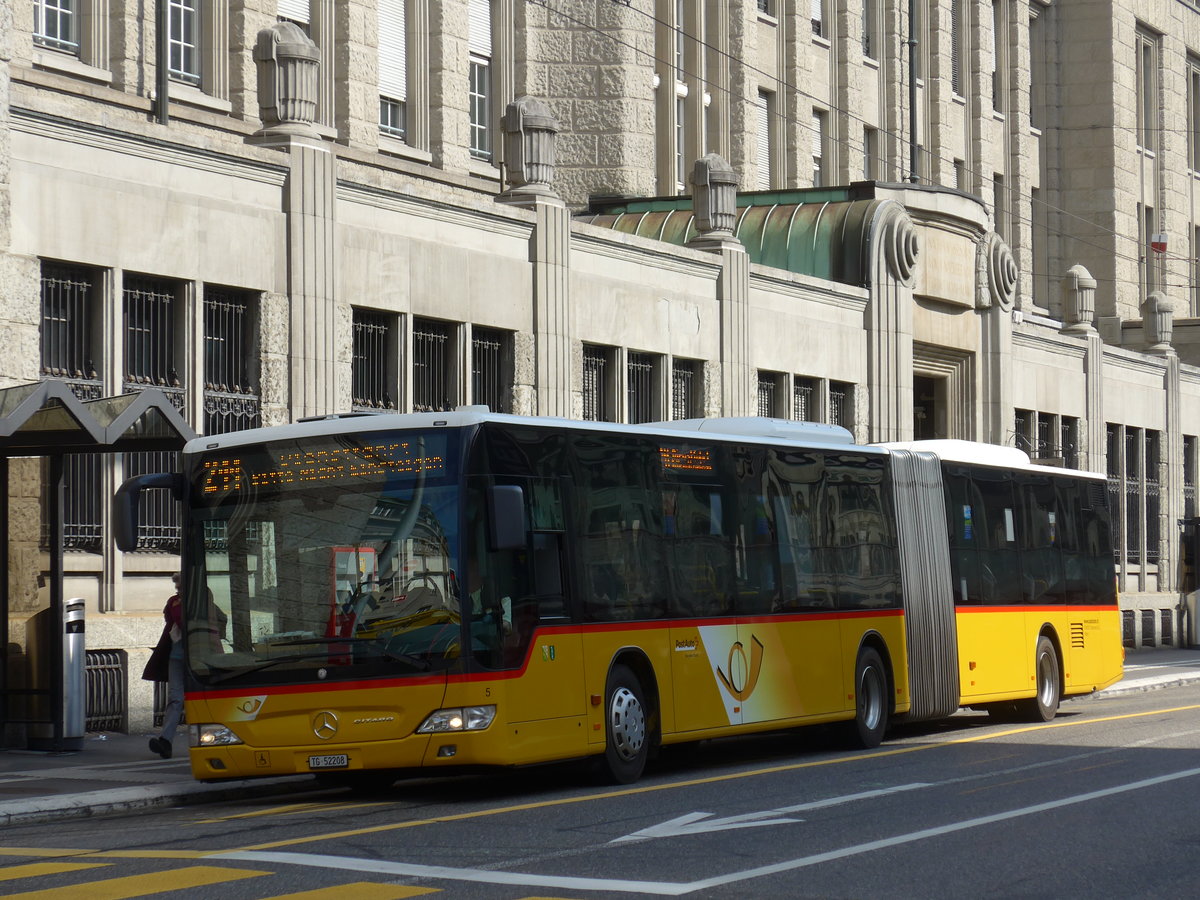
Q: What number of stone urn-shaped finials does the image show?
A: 5